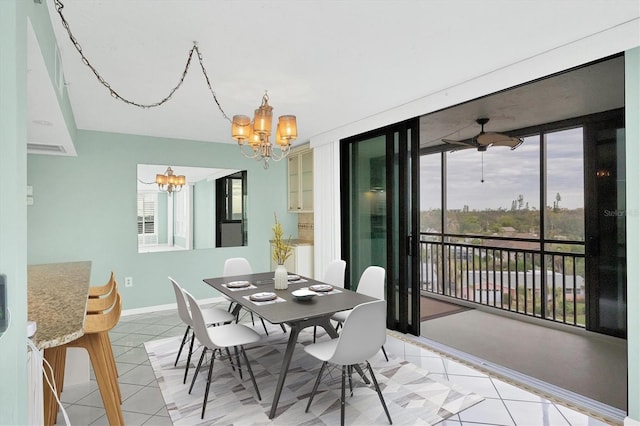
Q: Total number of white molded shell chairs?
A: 6